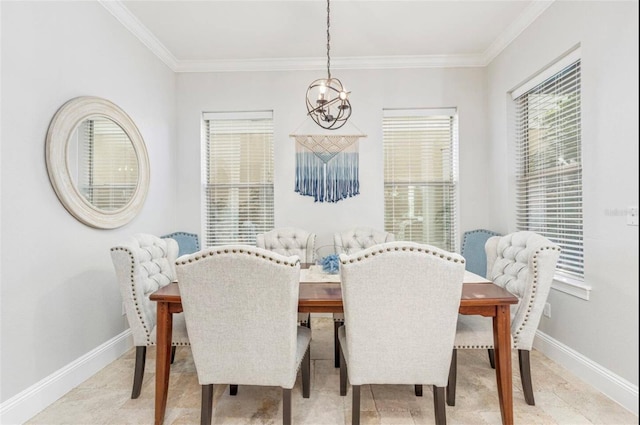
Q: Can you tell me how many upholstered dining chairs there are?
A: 8